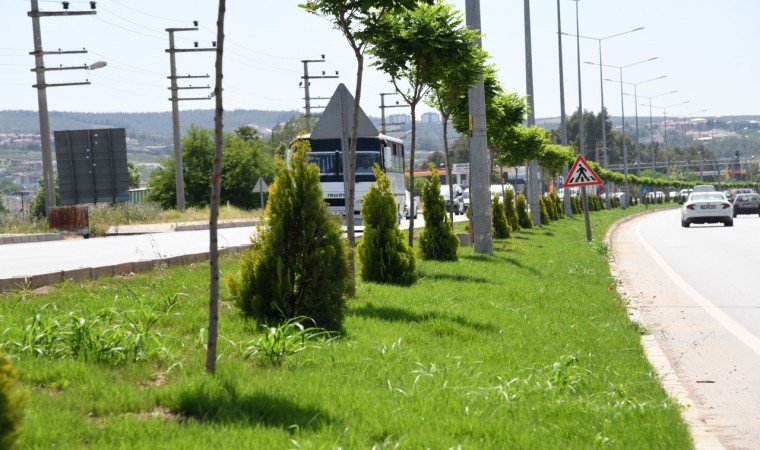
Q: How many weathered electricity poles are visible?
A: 4